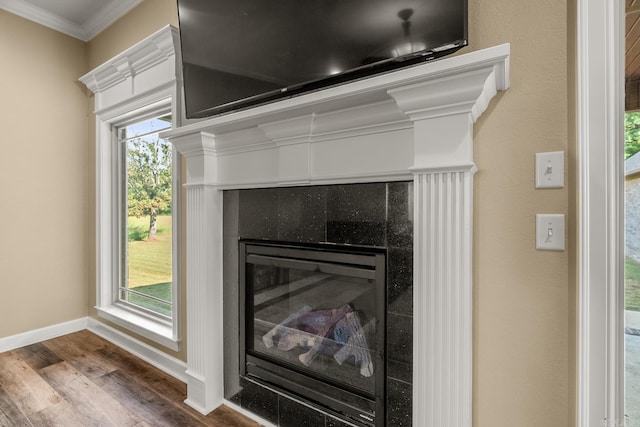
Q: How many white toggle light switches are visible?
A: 2